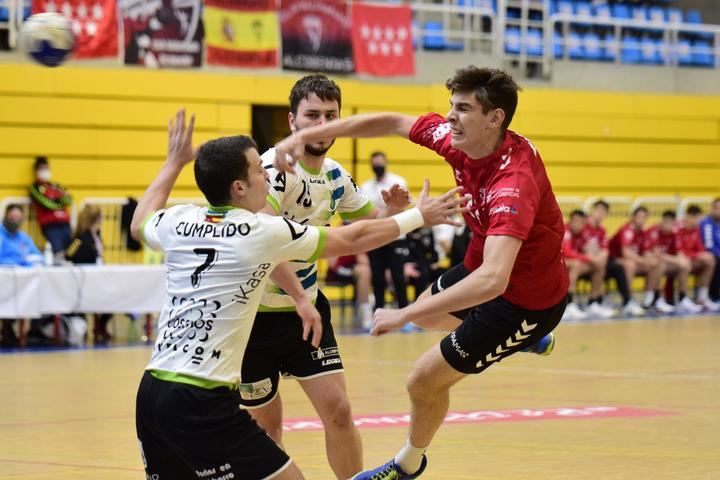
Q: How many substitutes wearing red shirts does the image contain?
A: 5